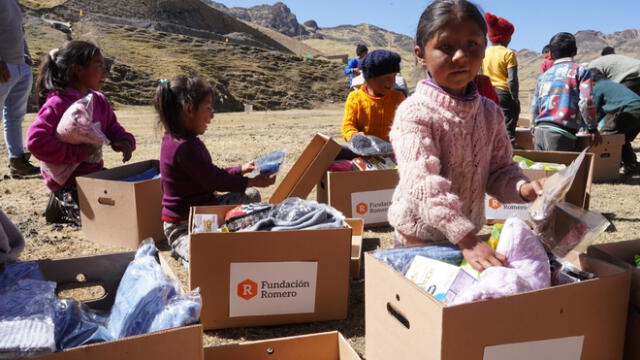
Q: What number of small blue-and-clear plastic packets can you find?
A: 1